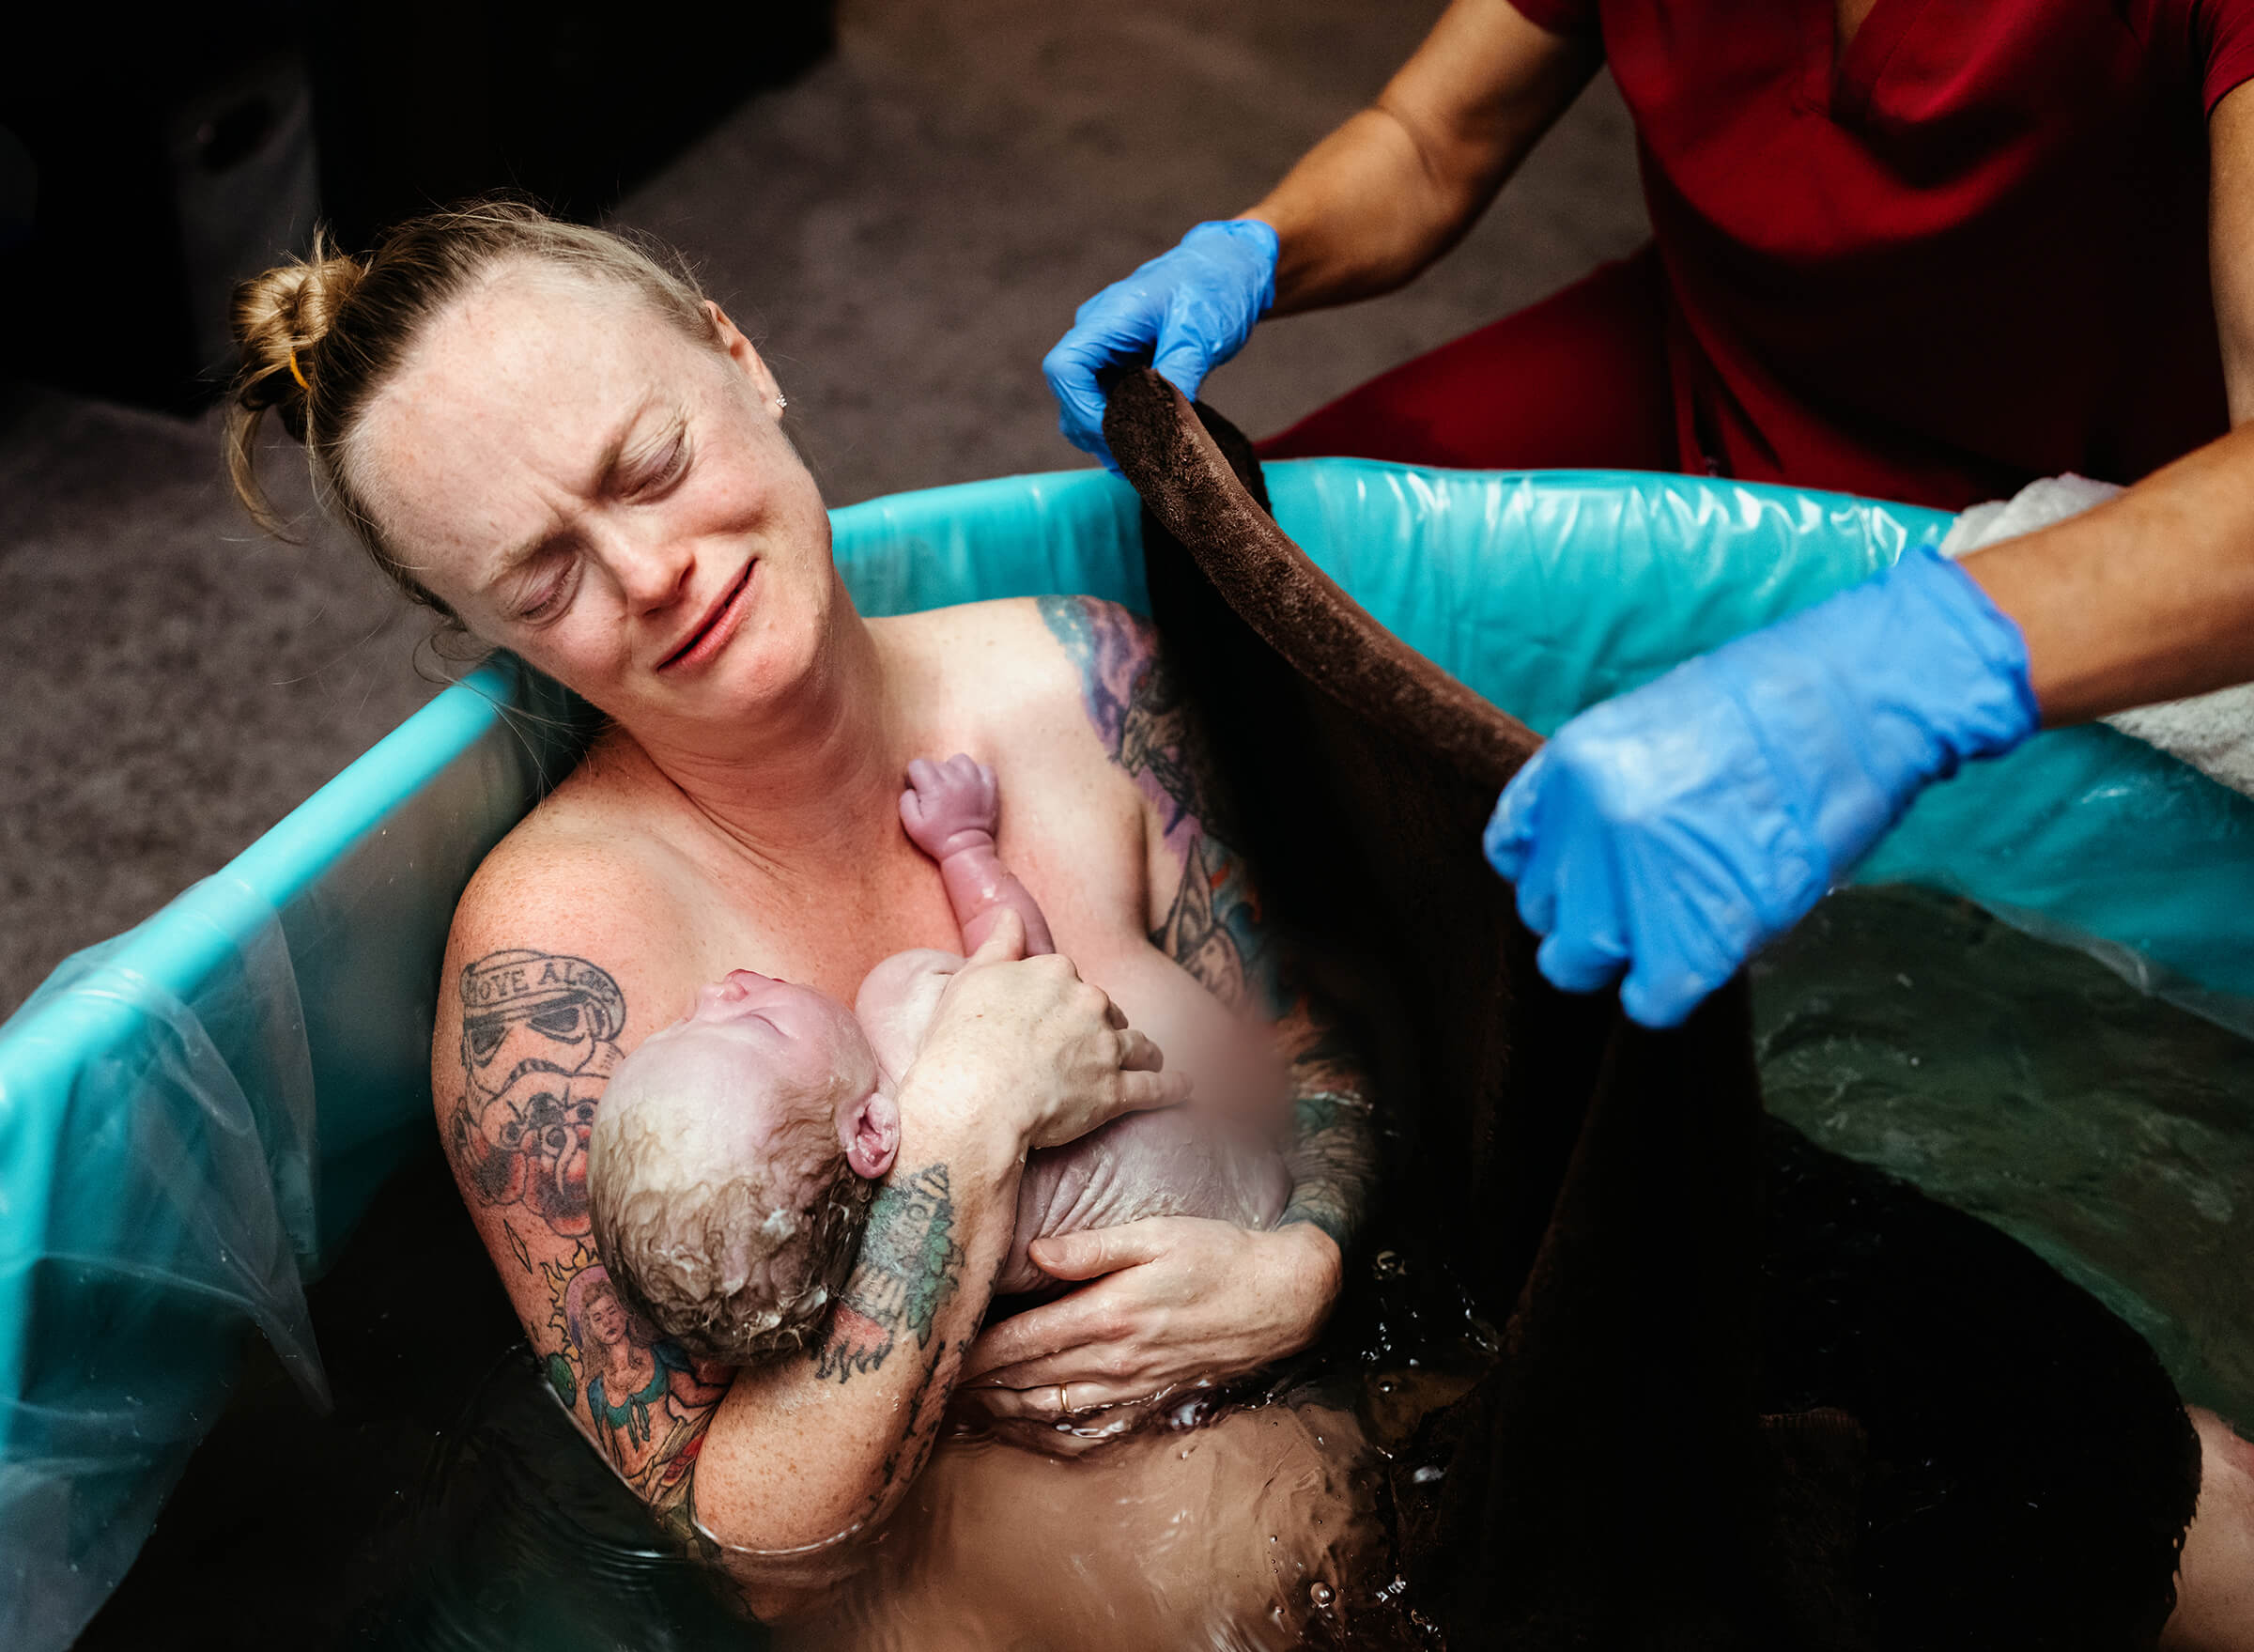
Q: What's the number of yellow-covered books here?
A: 0